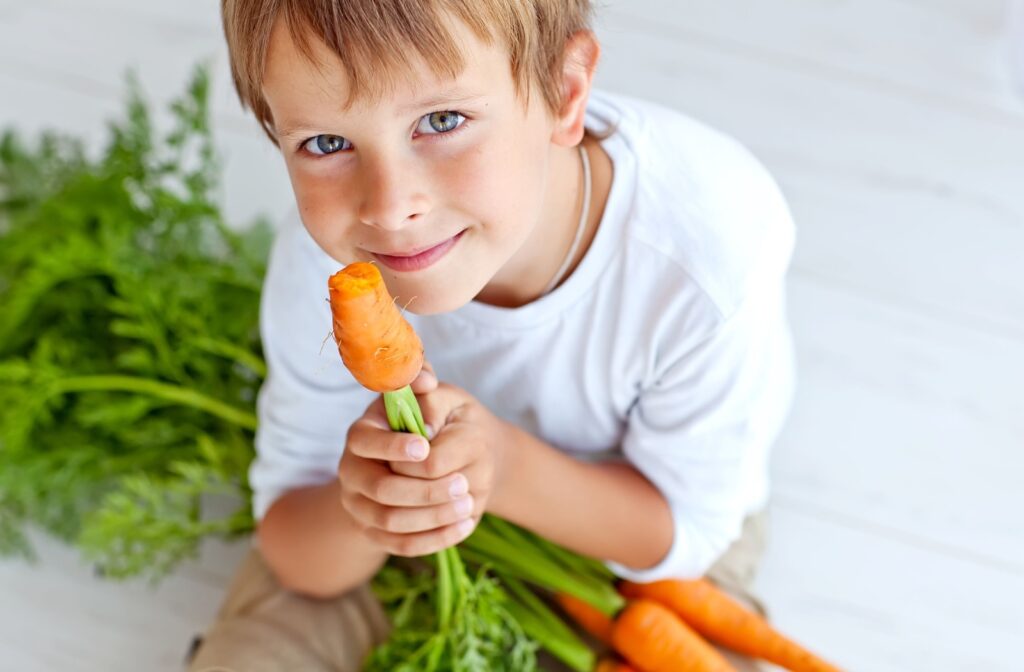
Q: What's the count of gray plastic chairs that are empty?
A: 0